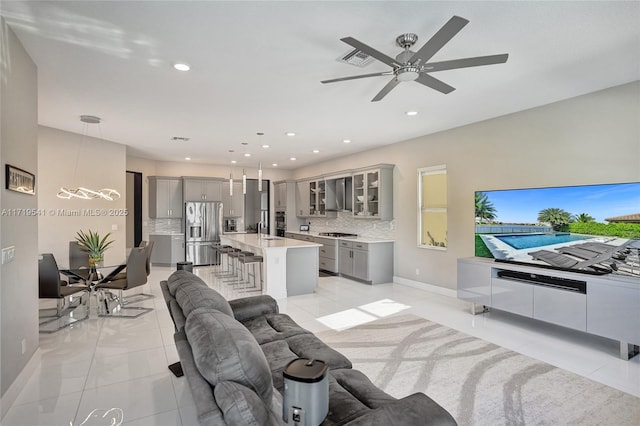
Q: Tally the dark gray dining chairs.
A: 4